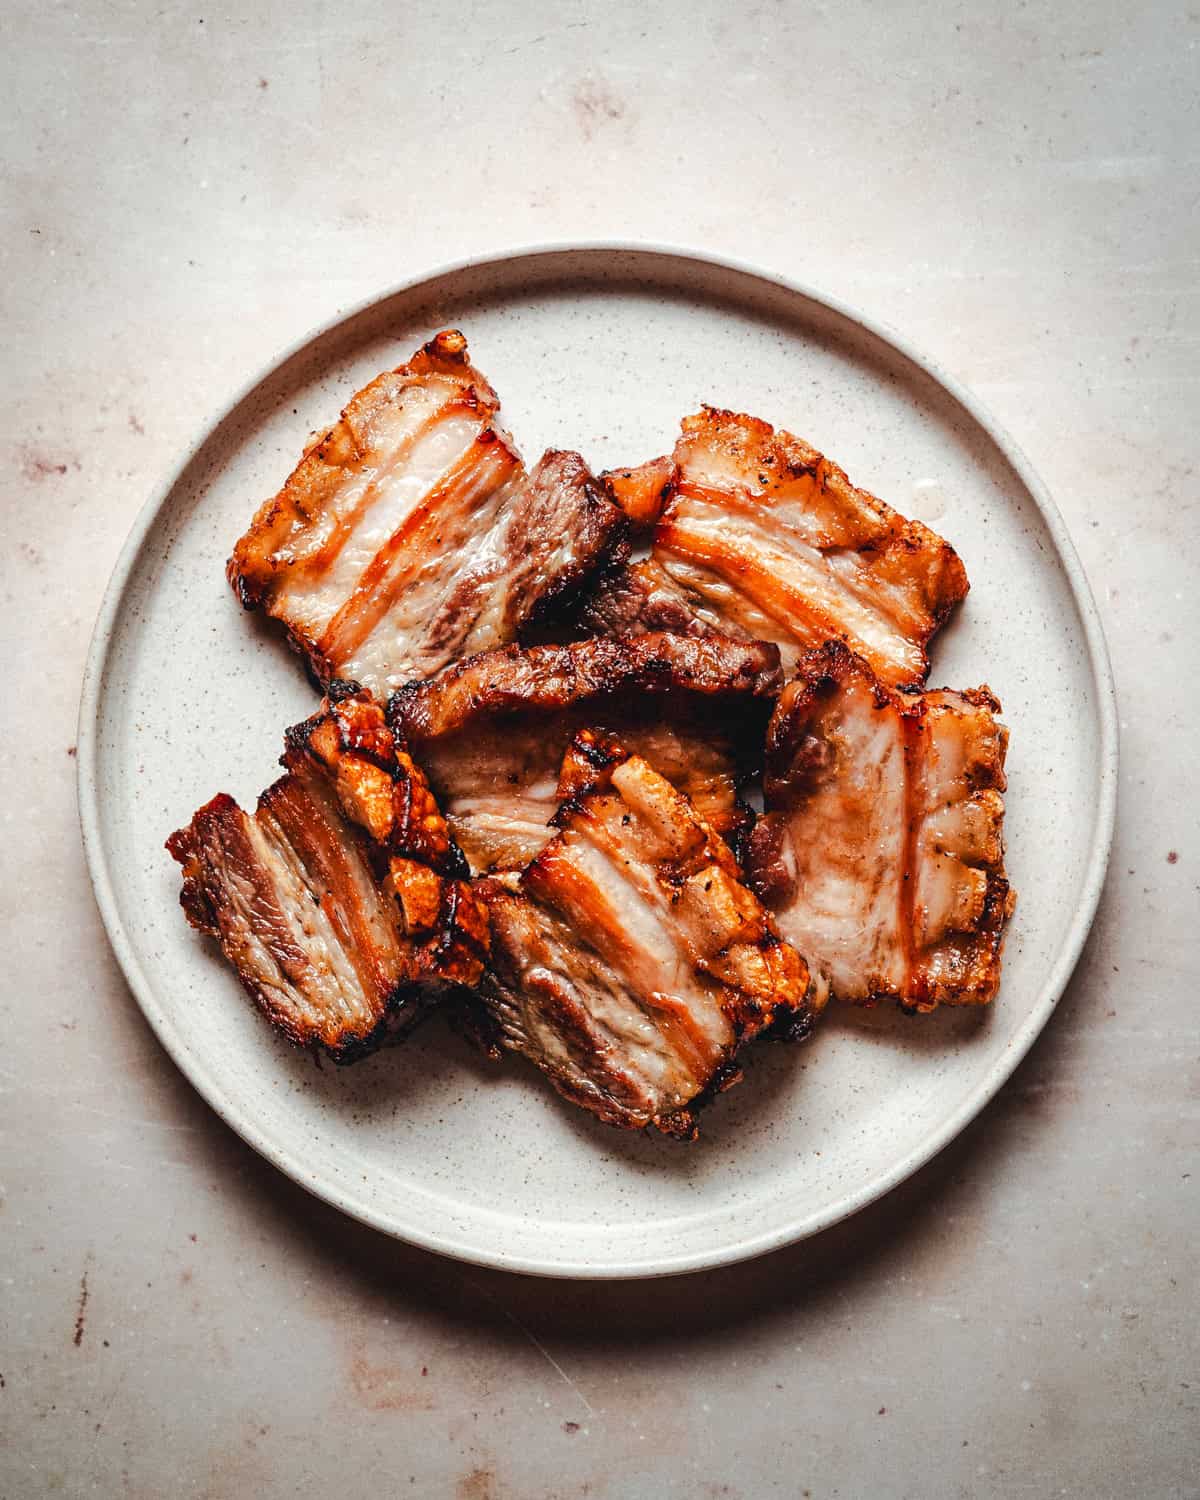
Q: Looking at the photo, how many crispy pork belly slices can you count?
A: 6